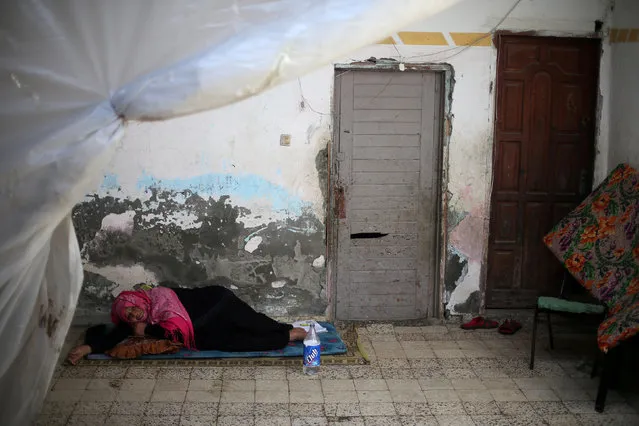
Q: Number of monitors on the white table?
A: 0